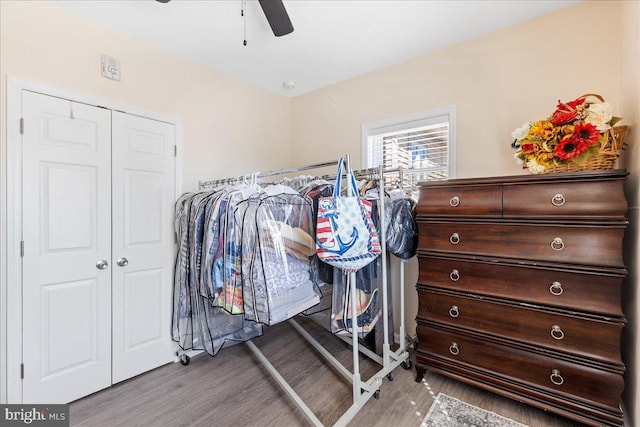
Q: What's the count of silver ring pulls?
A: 10